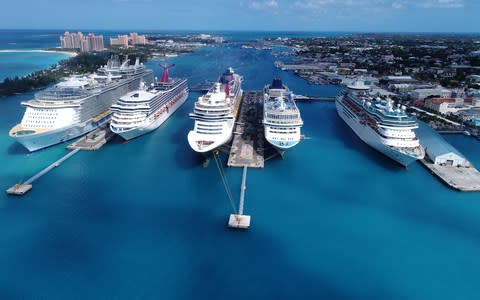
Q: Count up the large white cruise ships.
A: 5